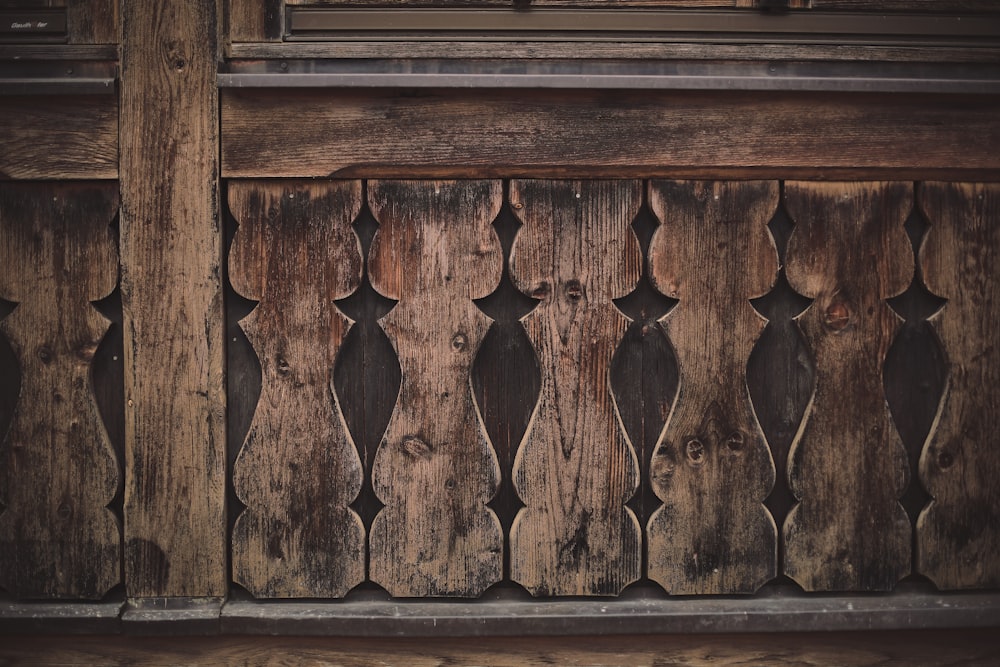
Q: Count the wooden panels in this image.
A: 7